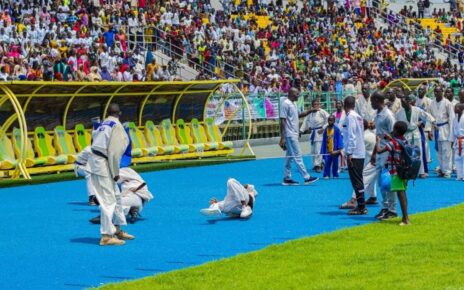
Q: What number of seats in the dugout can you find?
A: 11